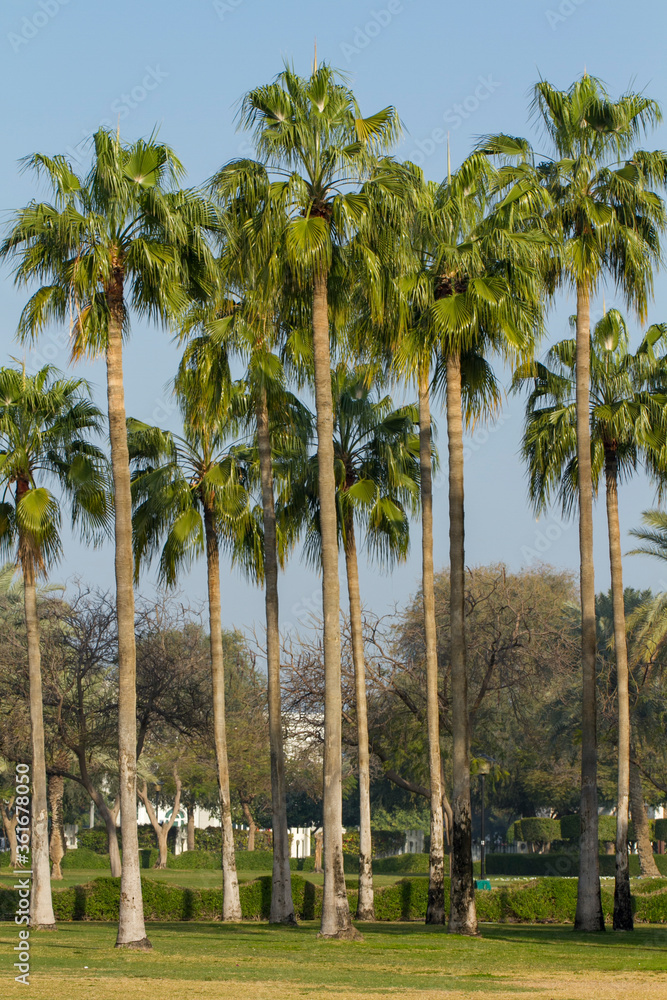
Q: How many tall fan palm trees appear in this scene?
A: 10